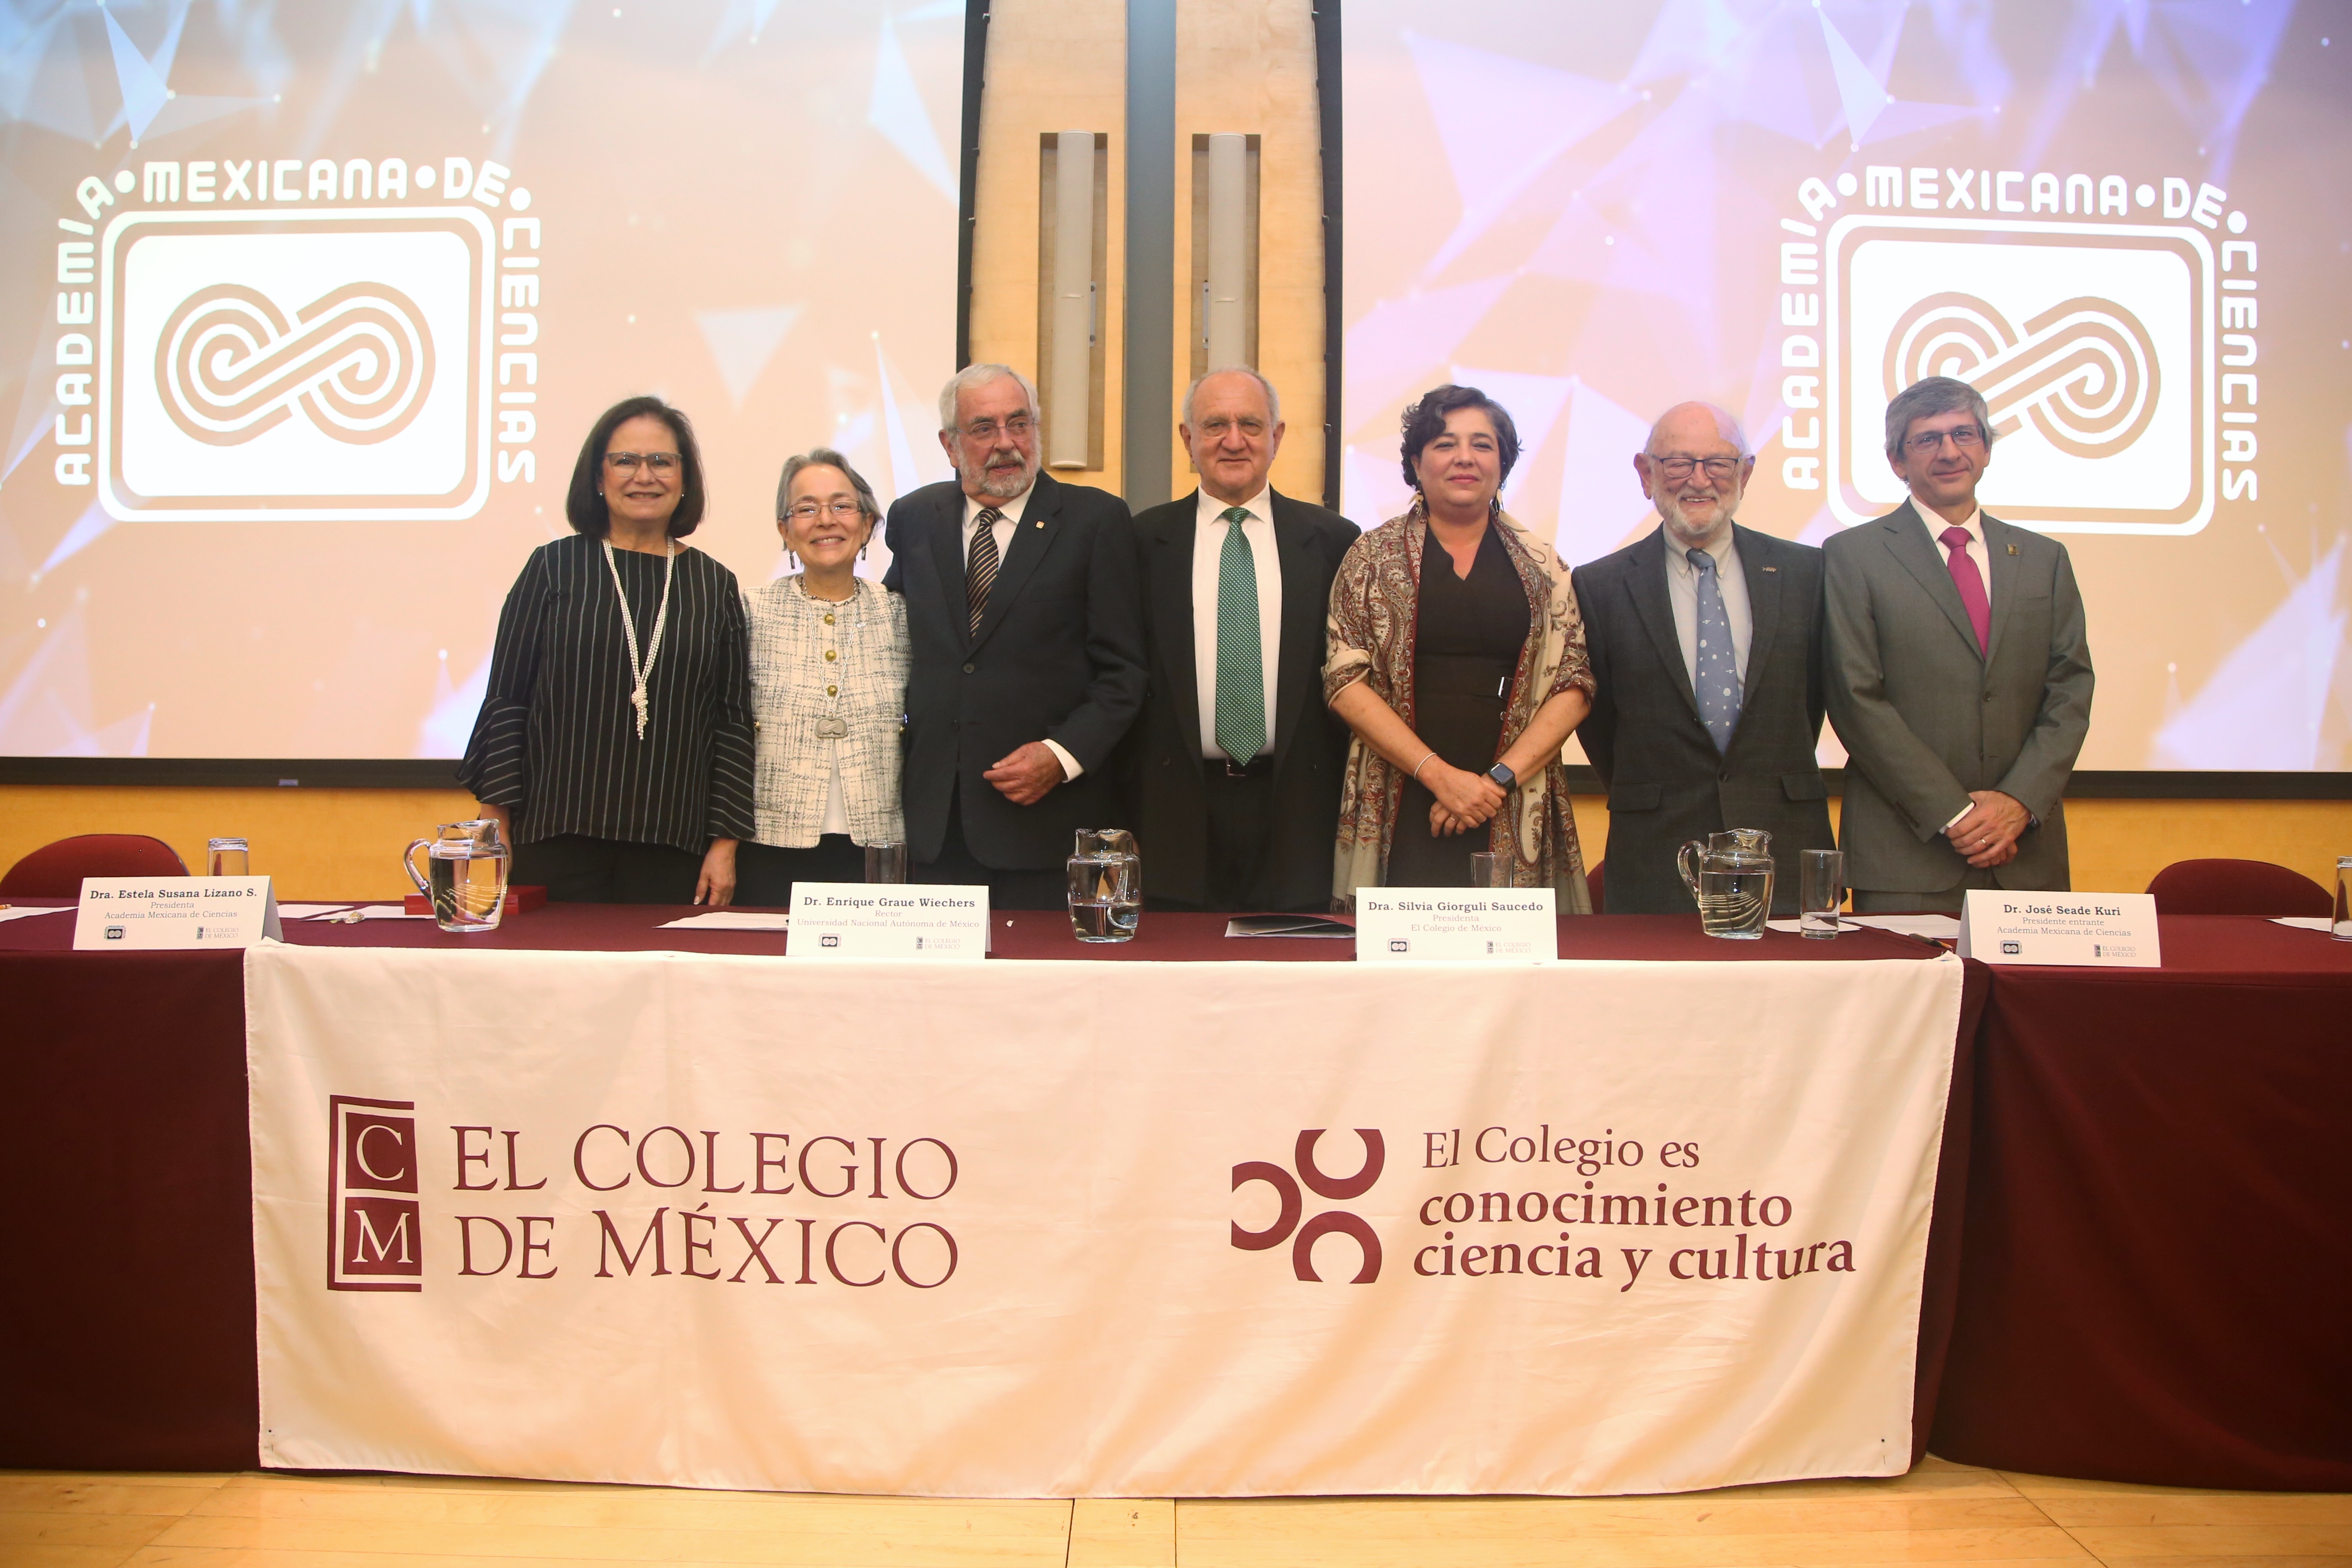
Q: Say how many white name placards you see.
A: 4